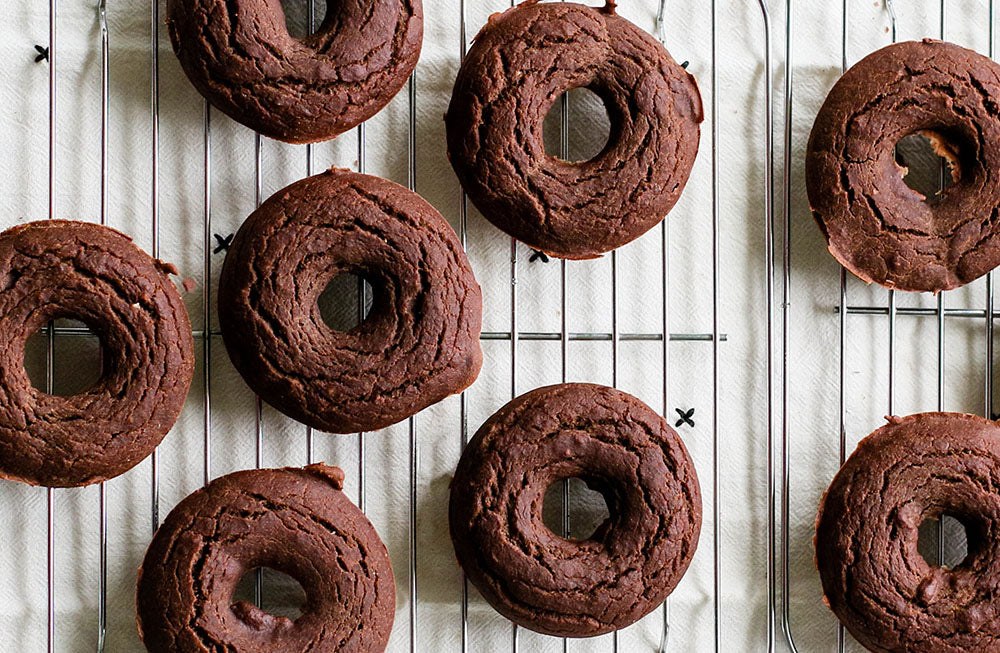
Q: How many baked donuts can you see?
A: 8